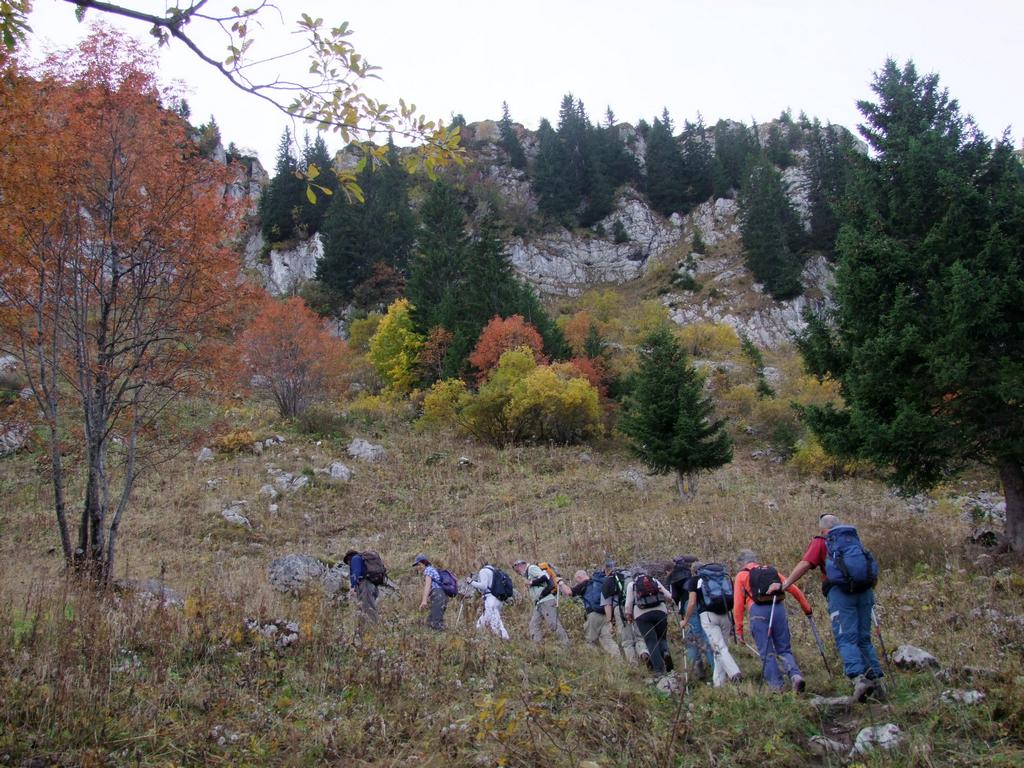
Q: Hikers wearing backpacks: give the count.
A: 11